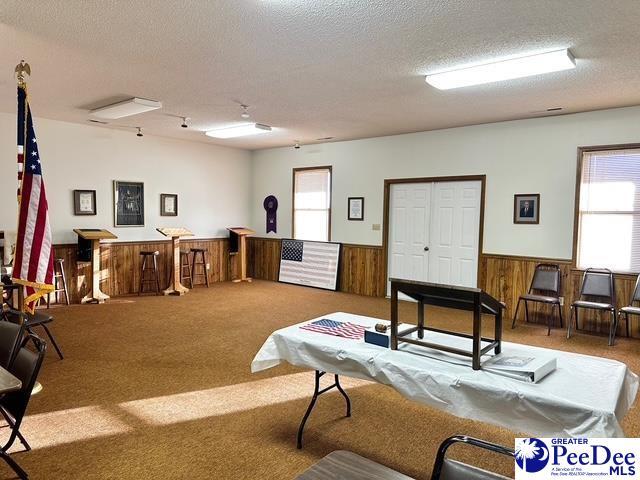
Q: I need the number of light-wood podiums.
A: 3